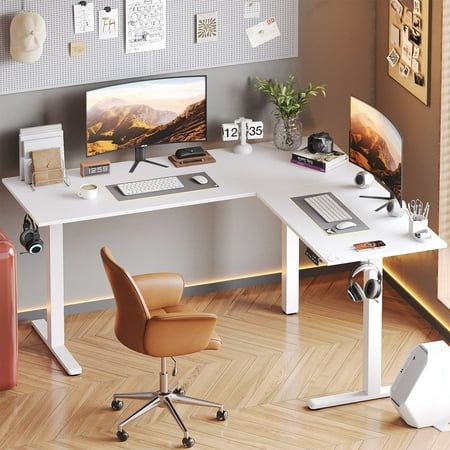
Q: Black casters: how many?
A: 5